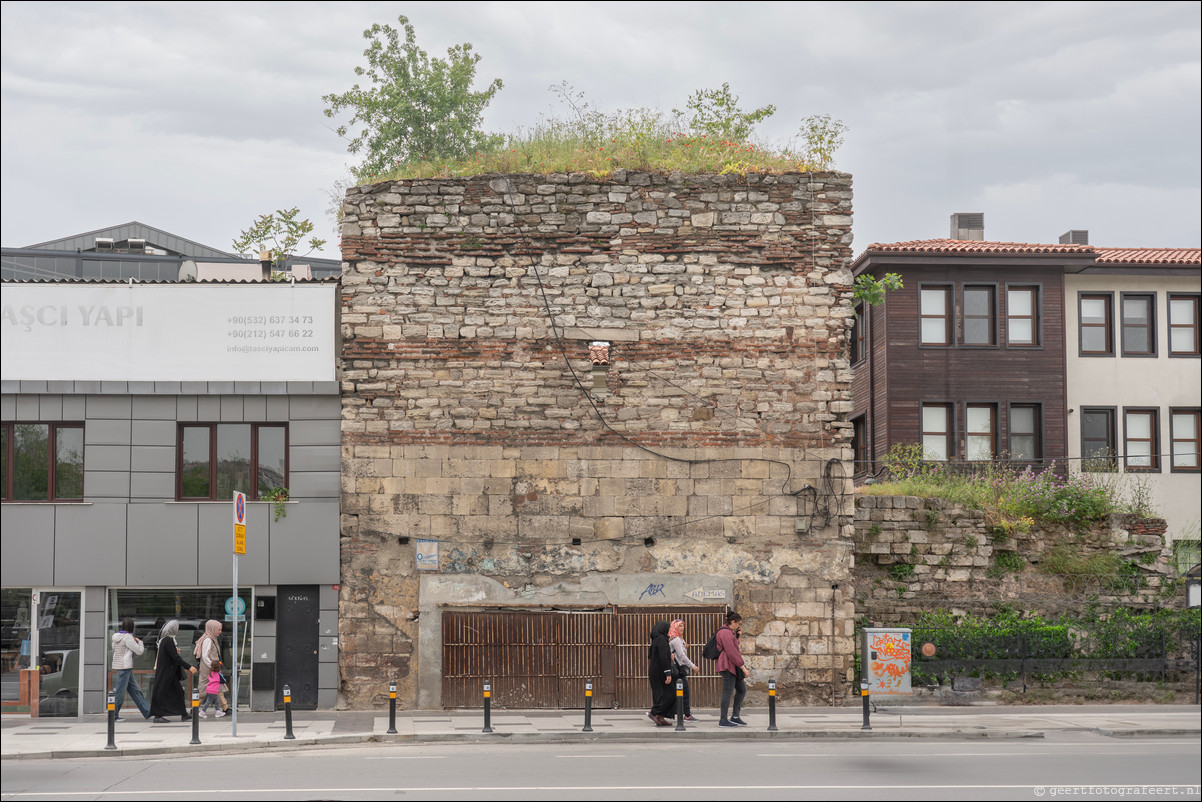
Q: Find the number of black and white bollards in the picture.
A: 9